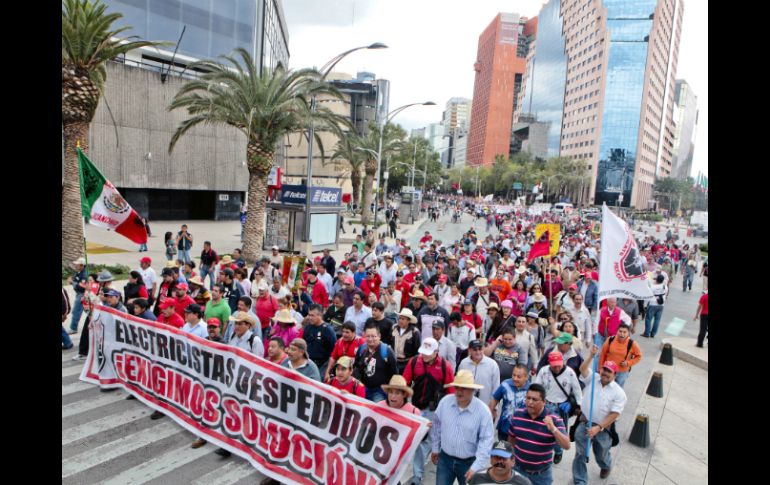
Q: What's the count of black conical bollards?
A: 3